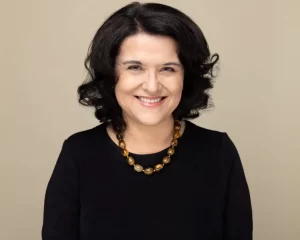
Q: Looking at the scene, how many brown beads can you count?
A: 12